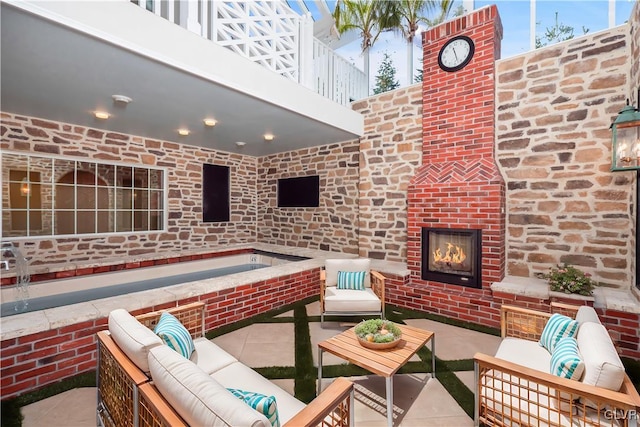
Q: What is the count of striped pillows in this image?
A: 5